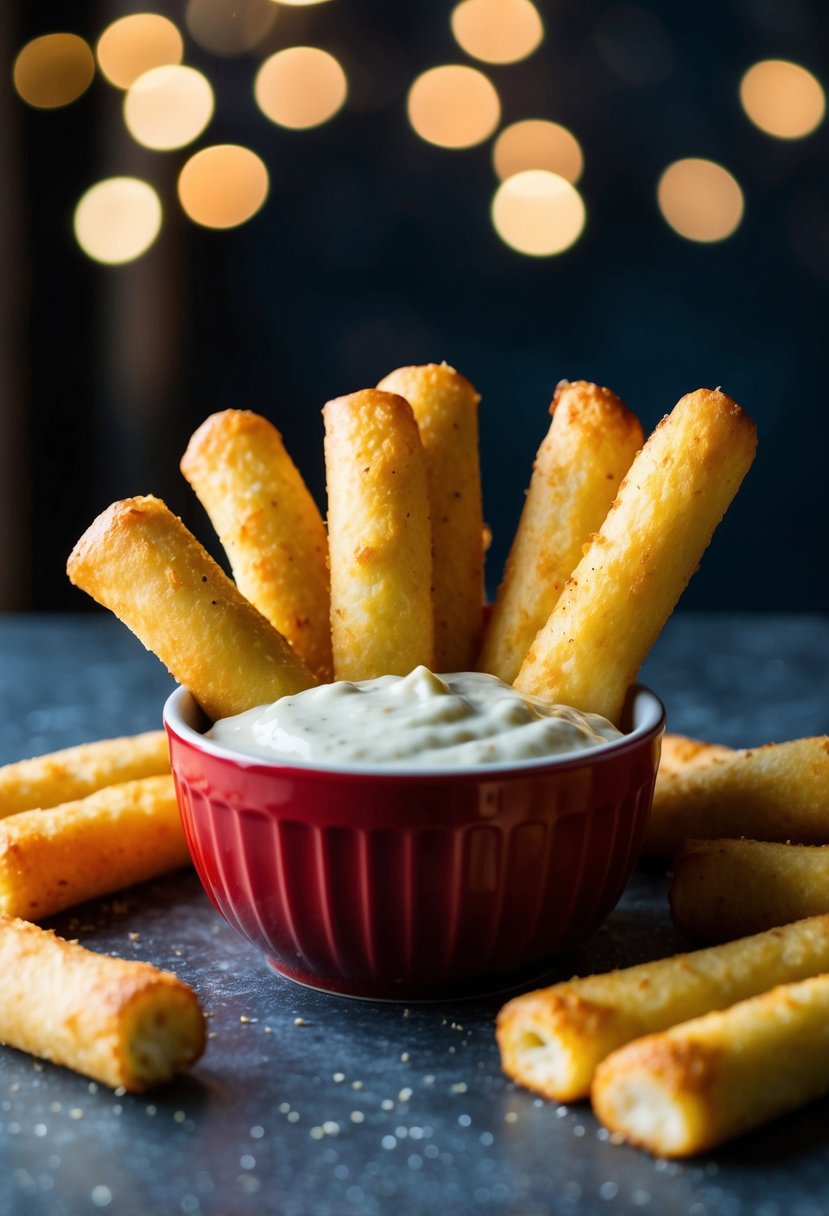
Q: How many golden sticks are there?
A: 14